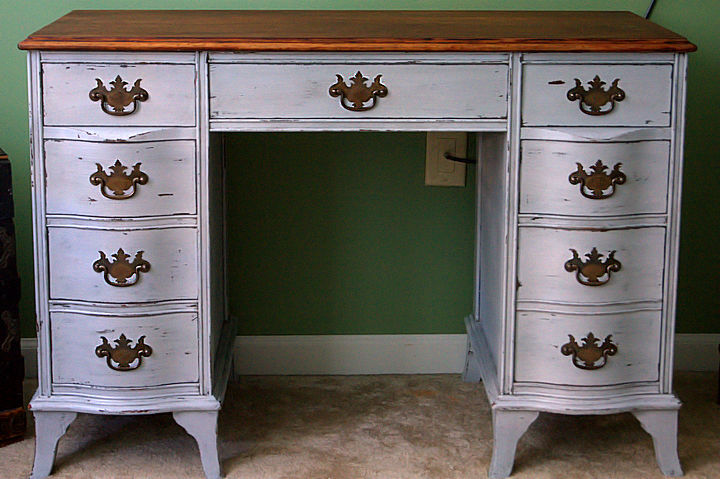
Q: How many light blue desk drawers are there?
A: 9